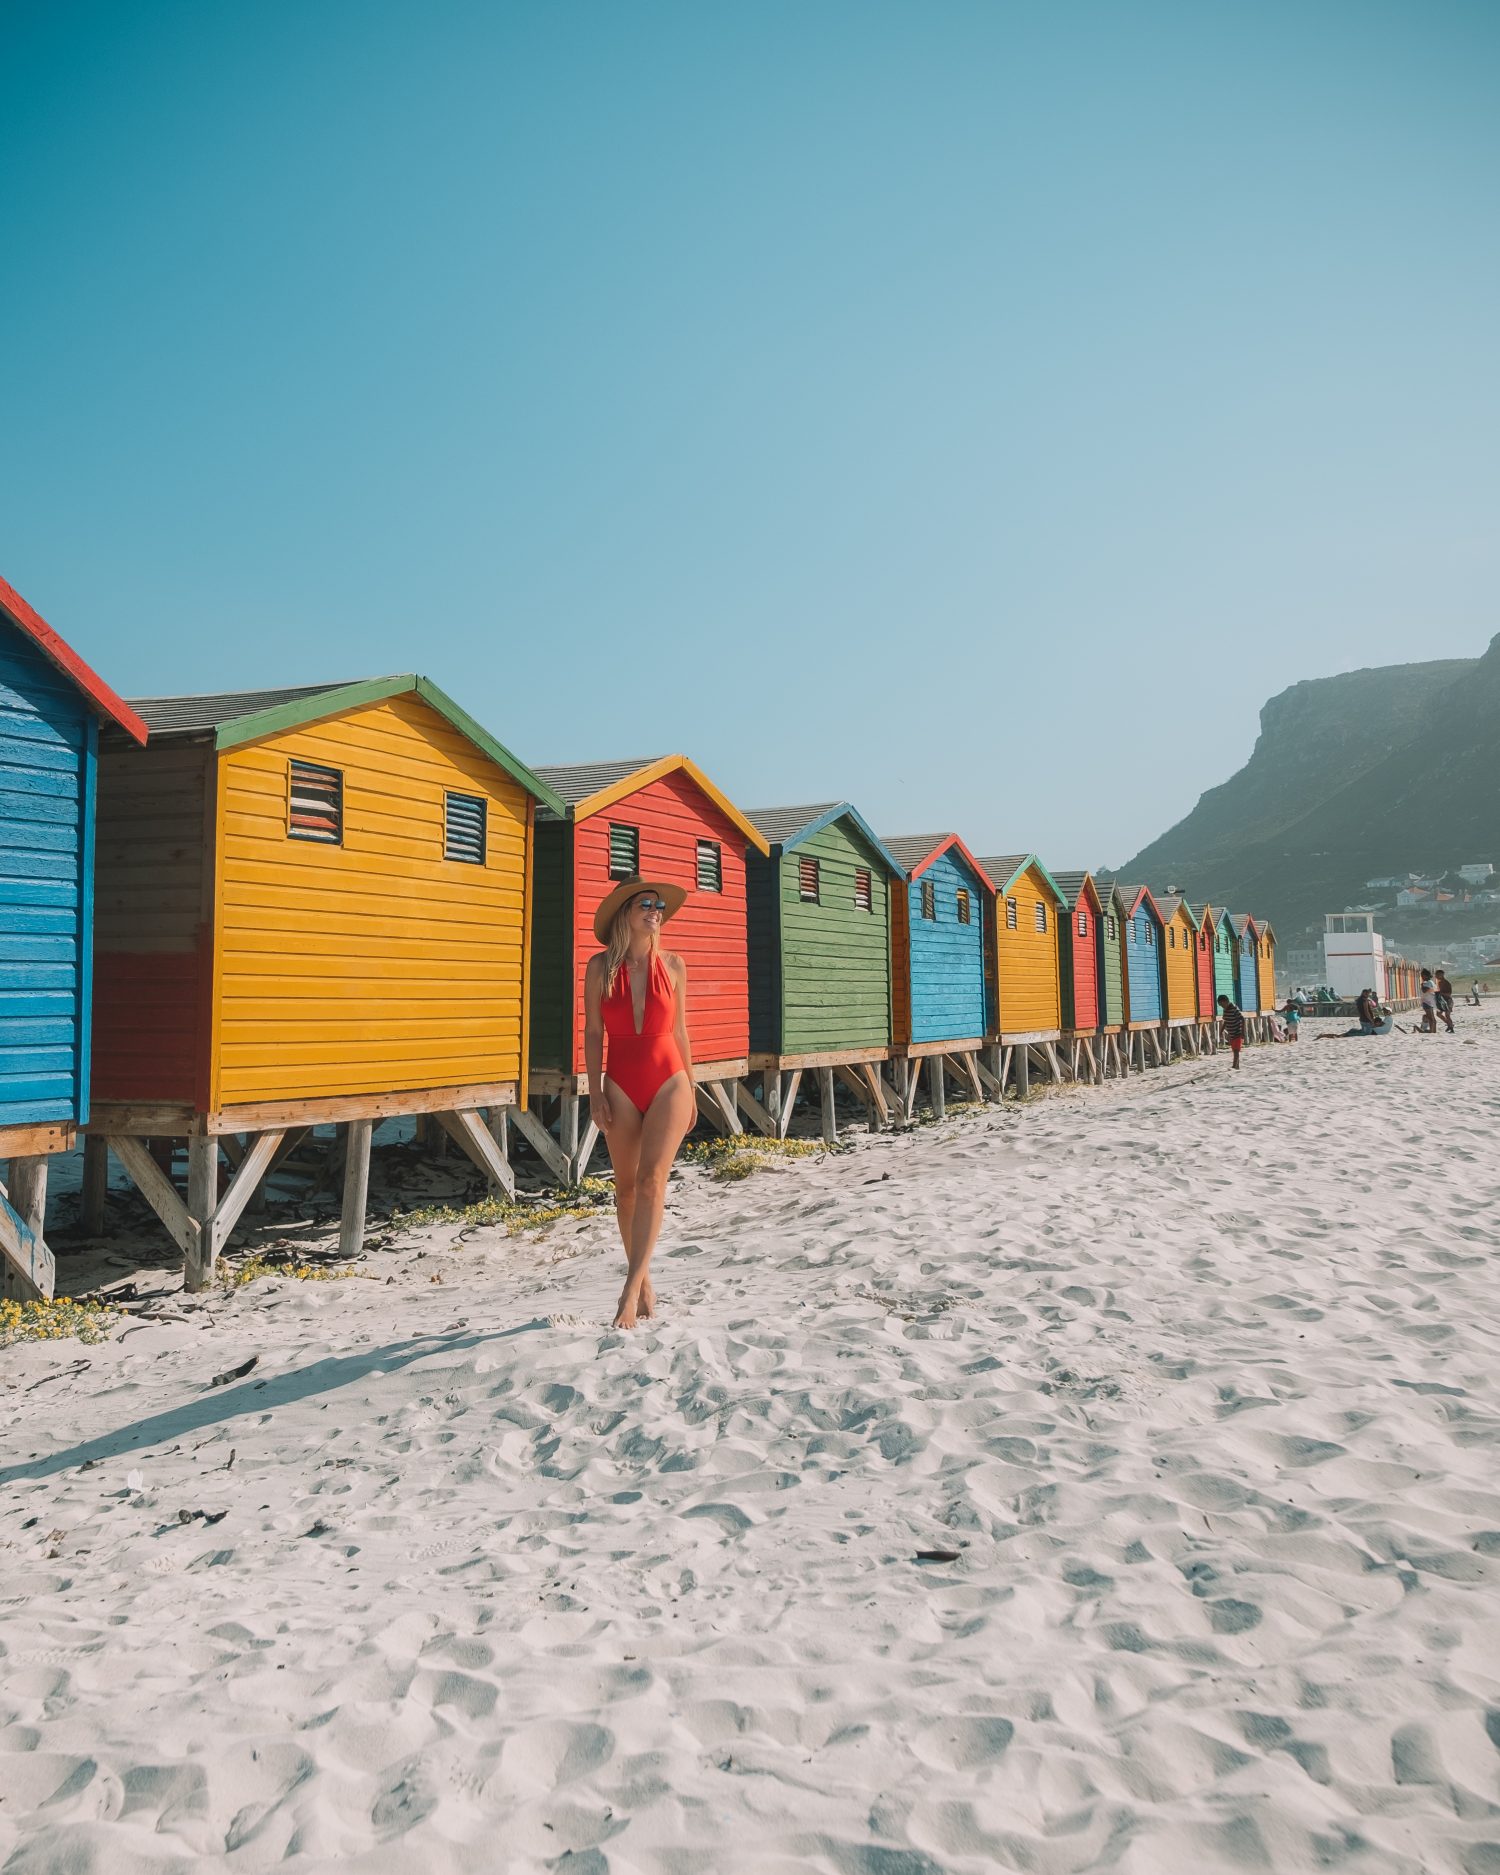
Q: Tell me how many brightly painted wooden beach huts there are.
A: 14